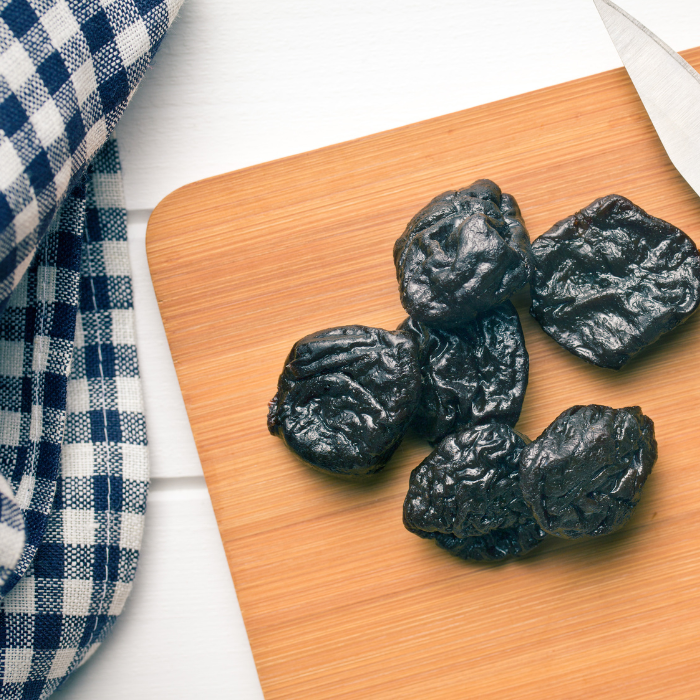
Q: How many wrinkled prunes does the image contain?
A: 6